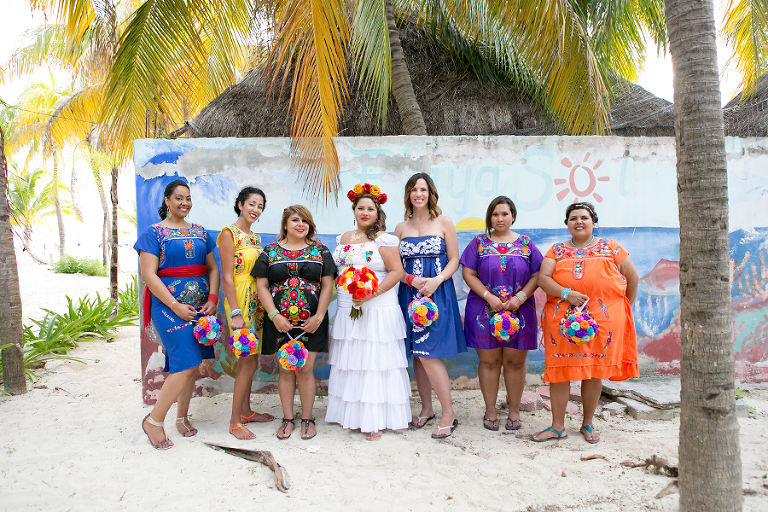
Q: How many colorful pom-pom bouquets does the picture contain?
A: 6